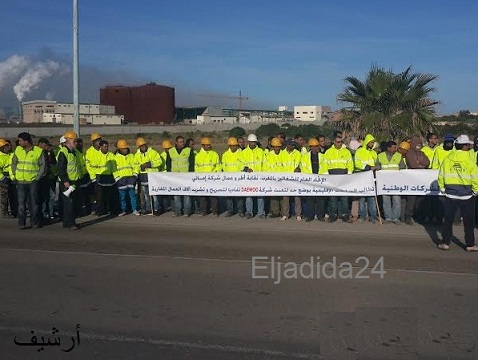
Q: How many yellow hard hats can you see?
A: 11